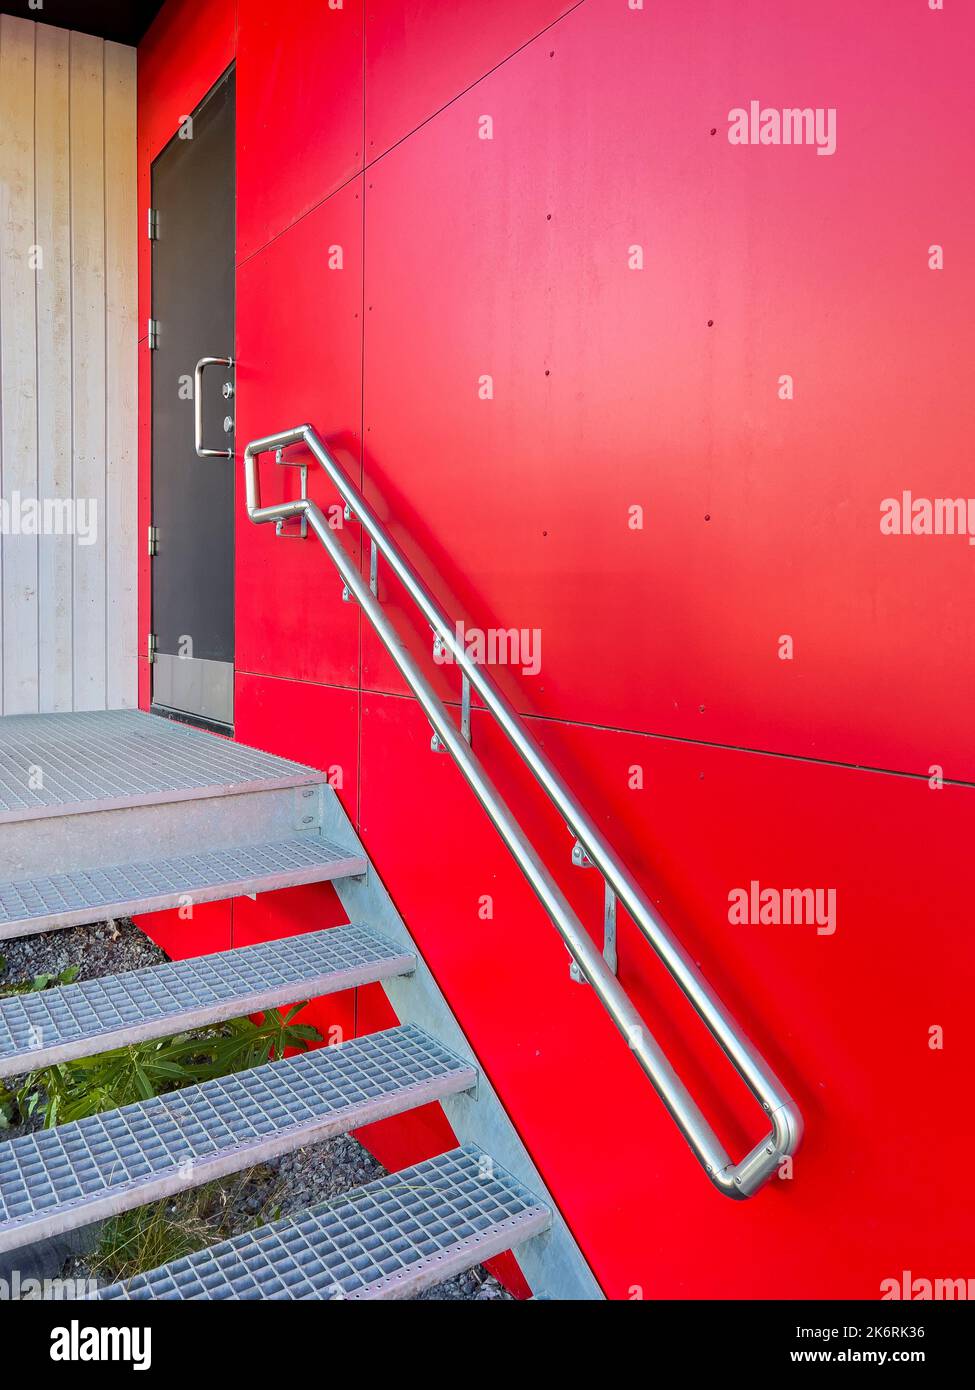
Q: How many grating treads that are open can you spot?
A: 4